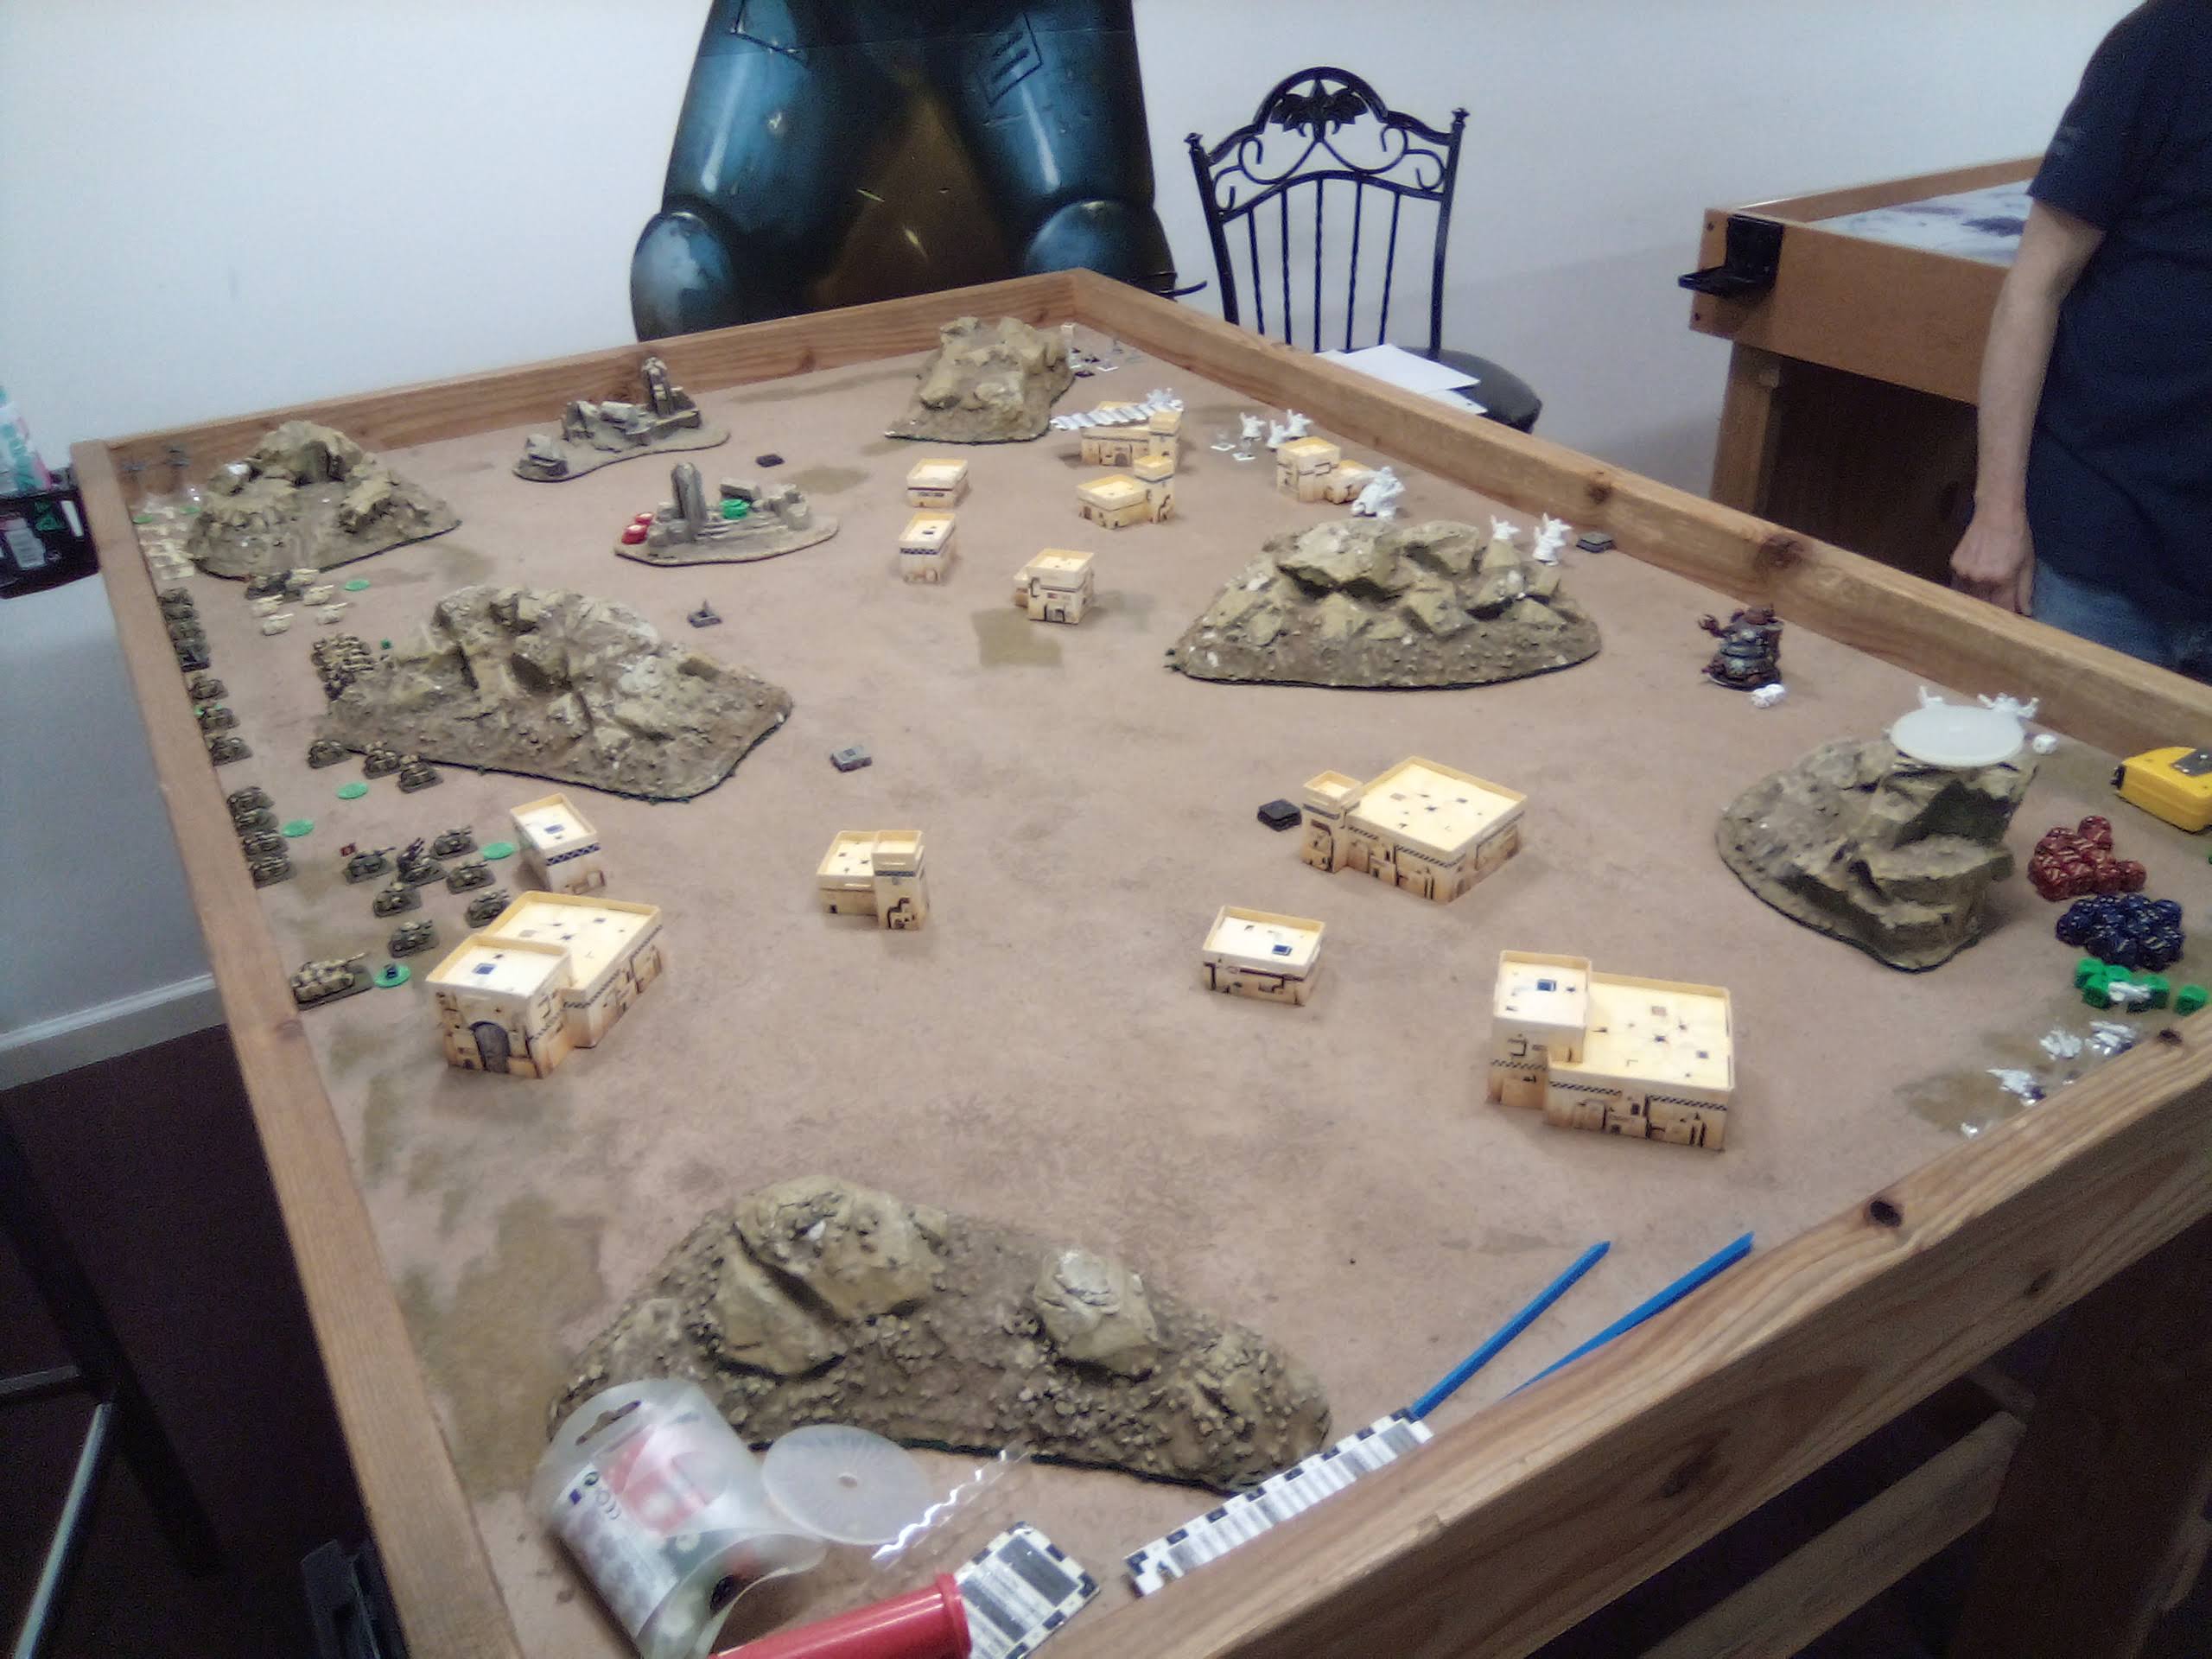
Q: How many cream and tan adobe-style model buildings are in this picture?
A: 12